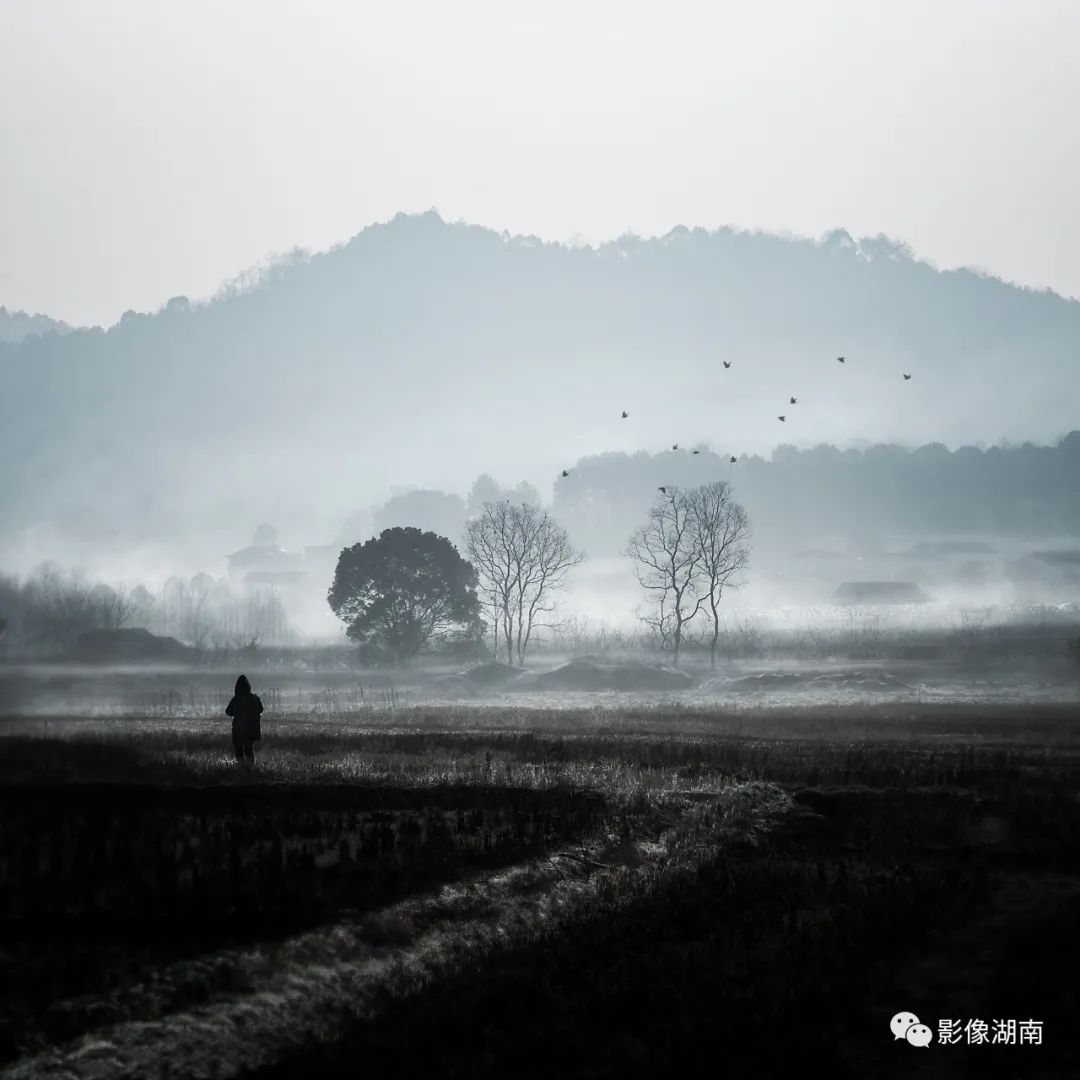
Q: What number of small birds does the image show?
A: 11